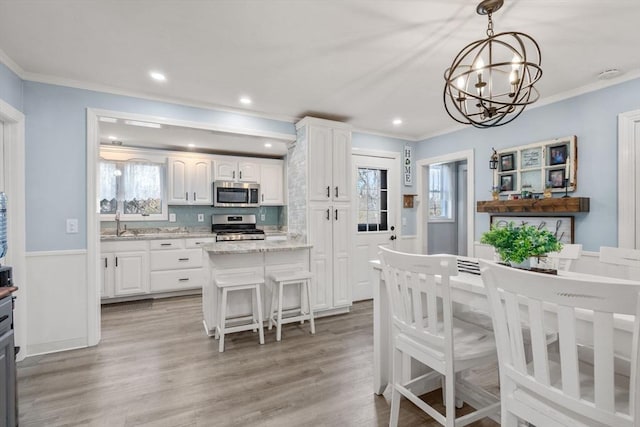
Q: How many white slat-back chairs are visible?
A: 4